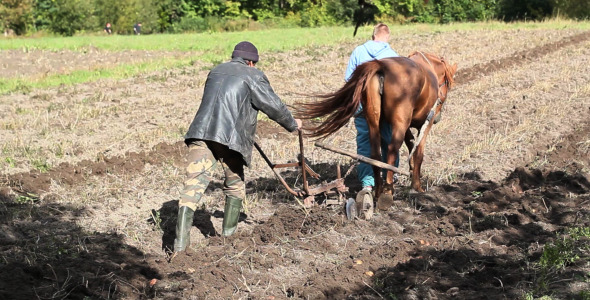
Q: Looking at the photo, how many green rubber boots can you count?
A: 2